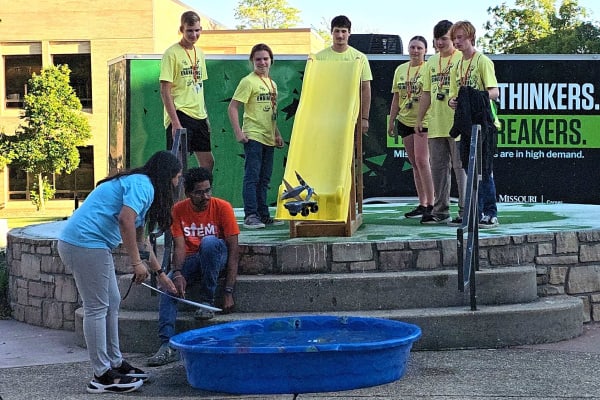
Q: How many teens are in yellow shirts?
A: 6